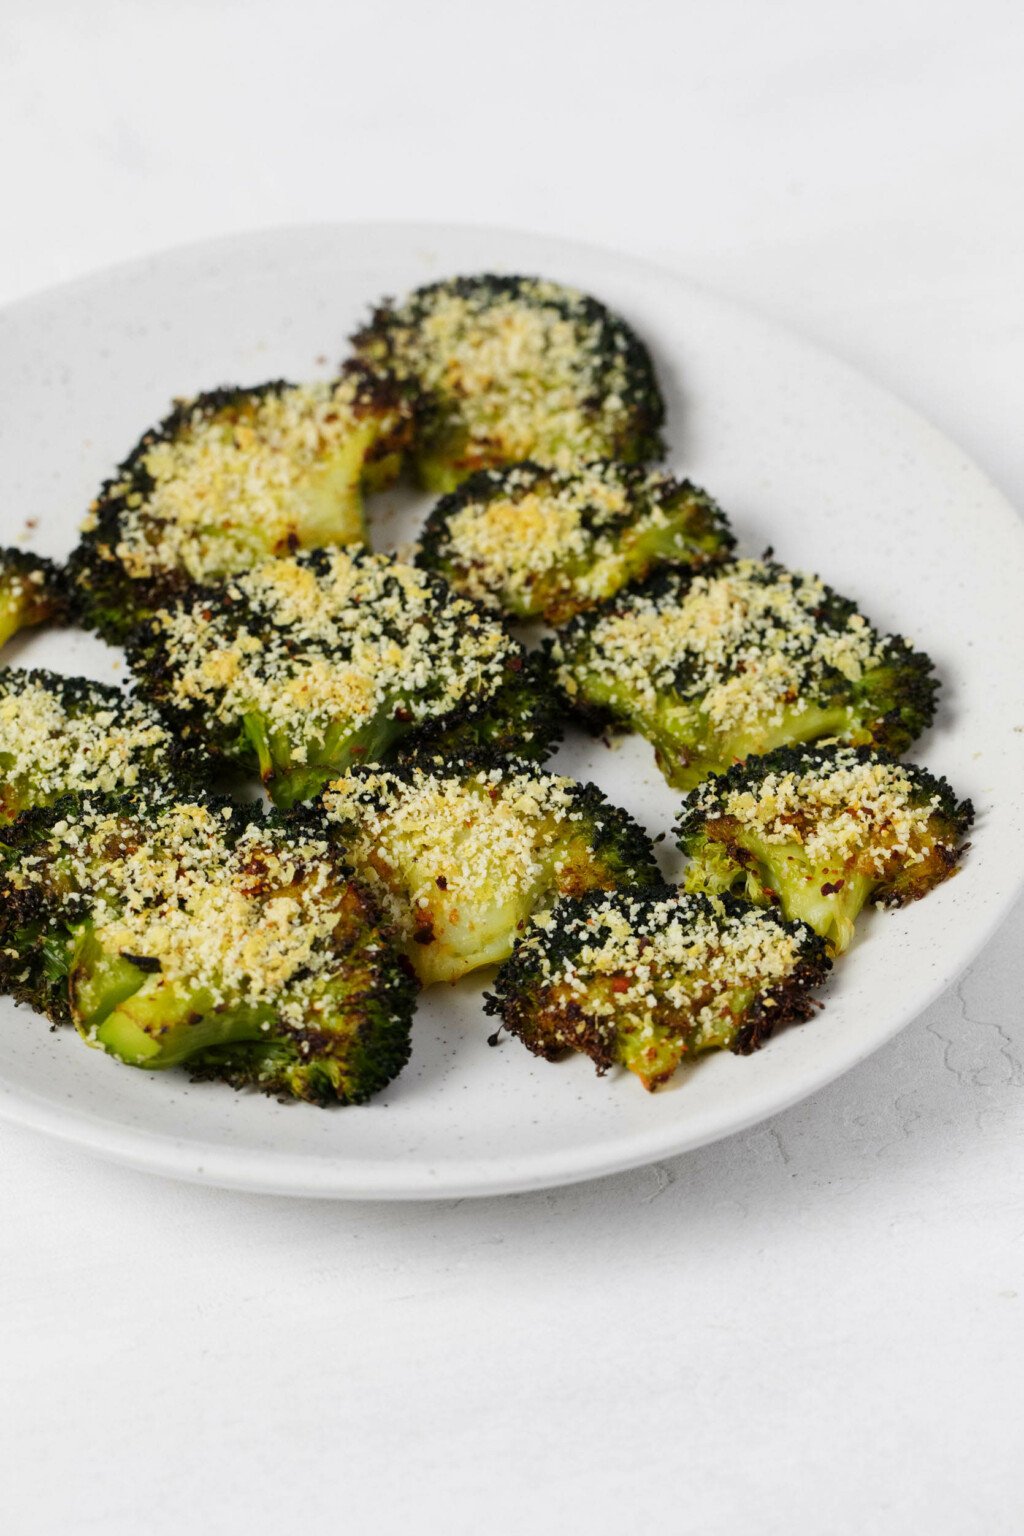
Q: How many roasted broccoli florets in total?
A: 11